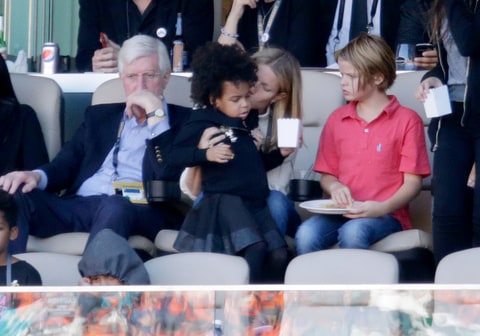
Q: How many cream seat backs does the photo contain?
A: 8